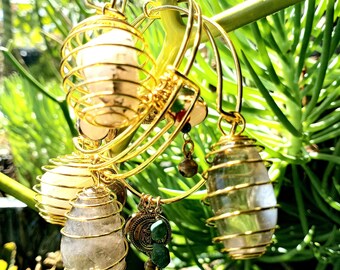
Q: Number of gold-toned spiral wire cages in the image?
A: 4